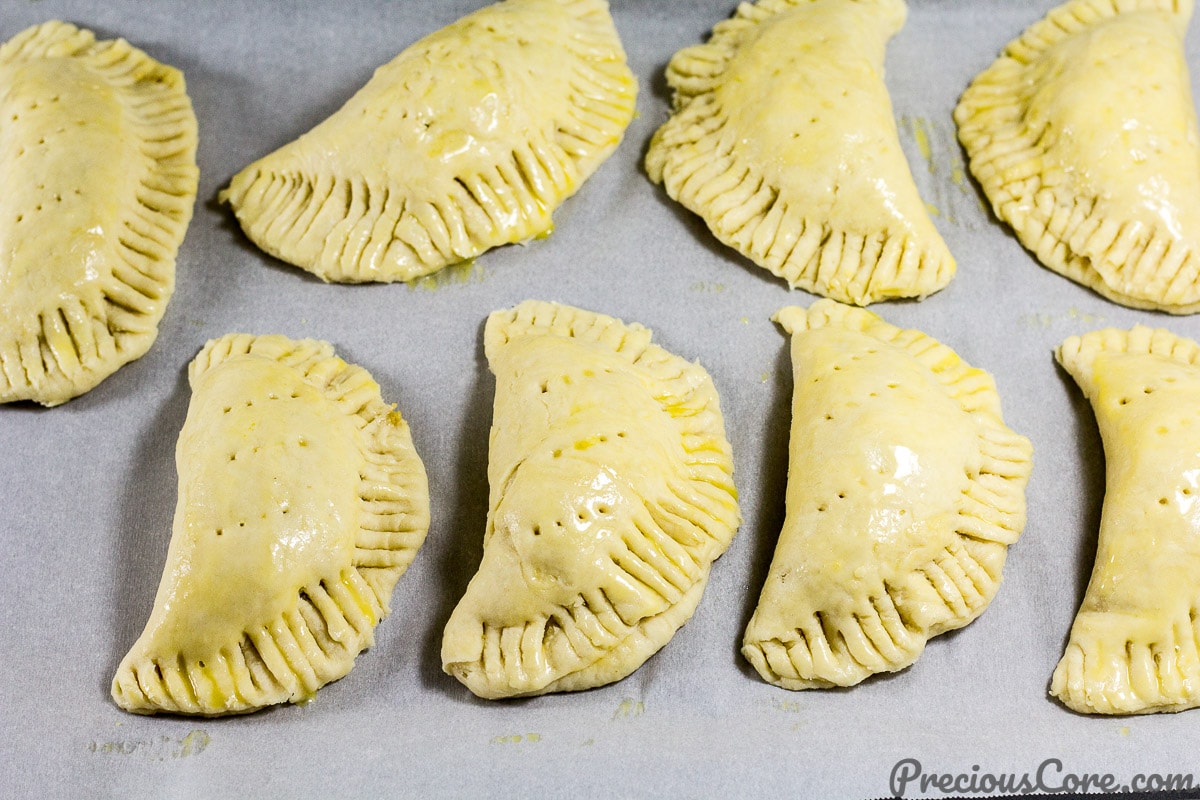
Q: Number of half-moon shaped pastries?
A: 8